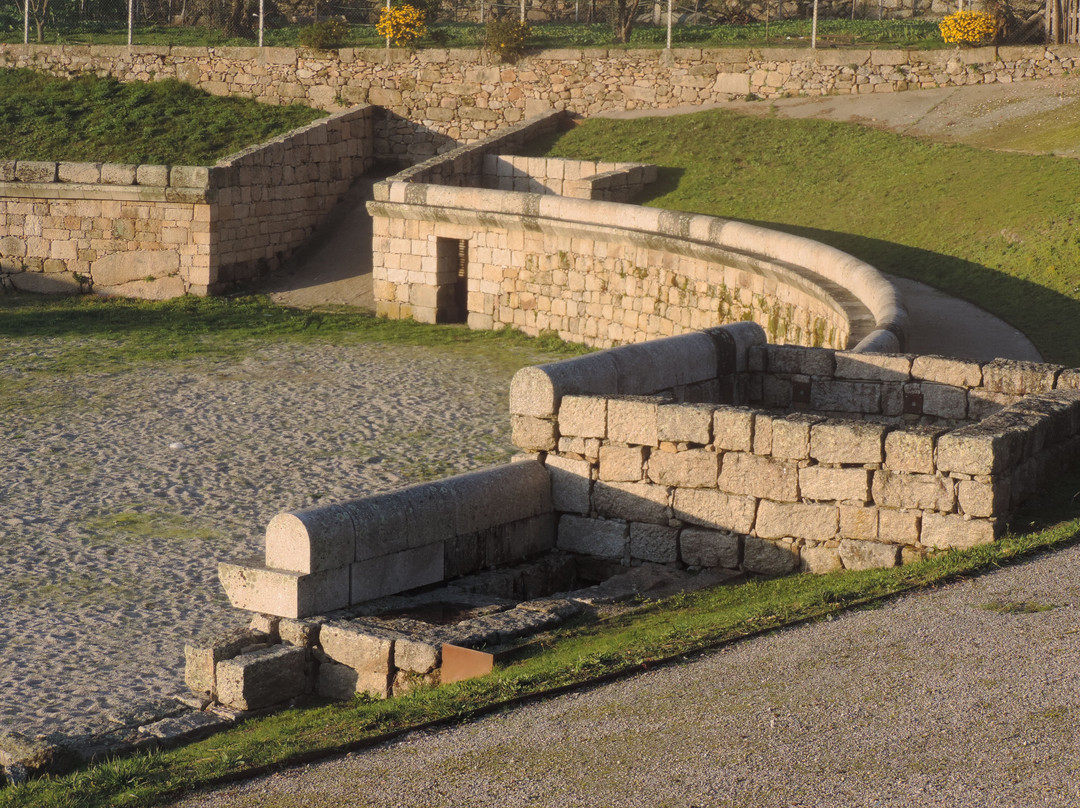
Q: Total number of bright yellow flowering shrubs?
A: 2